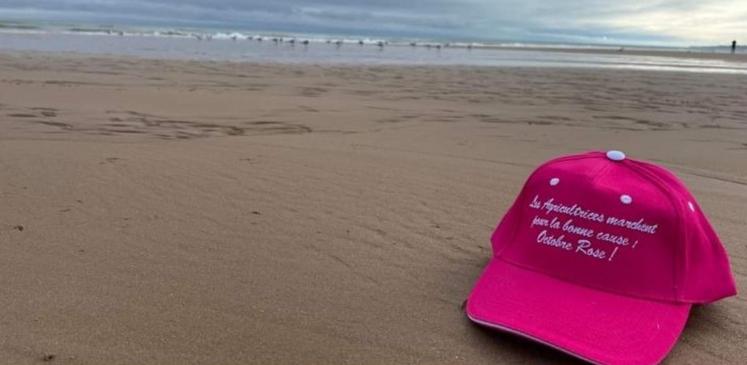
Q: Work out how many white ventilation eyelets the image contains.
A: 3